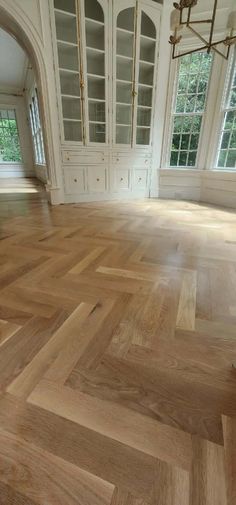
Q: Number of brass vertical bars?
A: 2